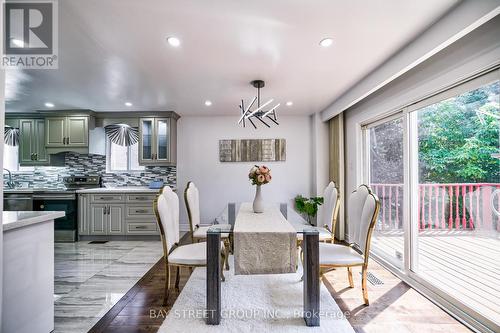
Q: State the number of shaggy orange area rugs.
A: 0